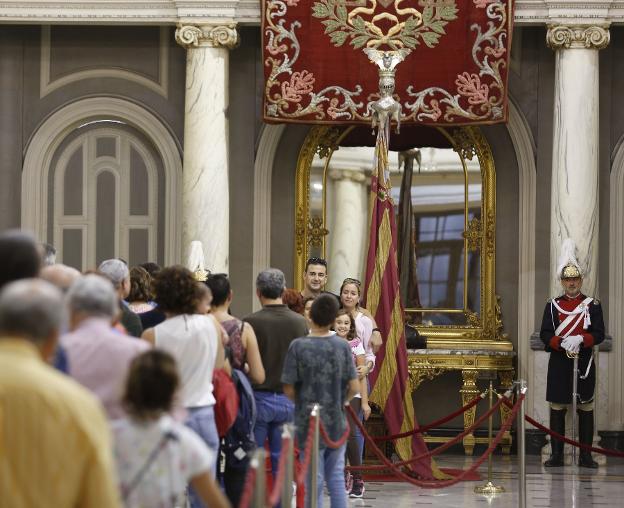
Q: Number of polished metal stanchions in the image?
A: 5